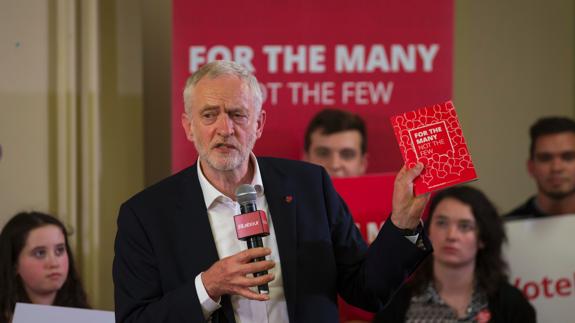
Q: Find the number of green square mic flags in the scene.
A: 0